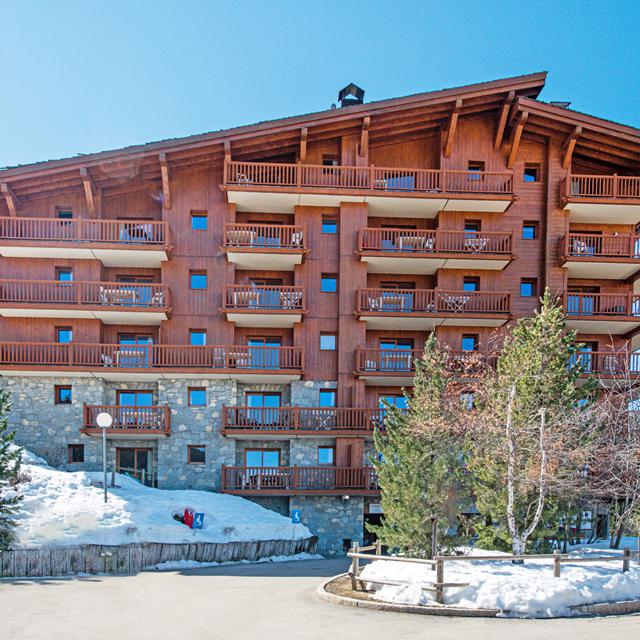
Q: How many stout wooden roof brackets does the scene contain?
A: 10